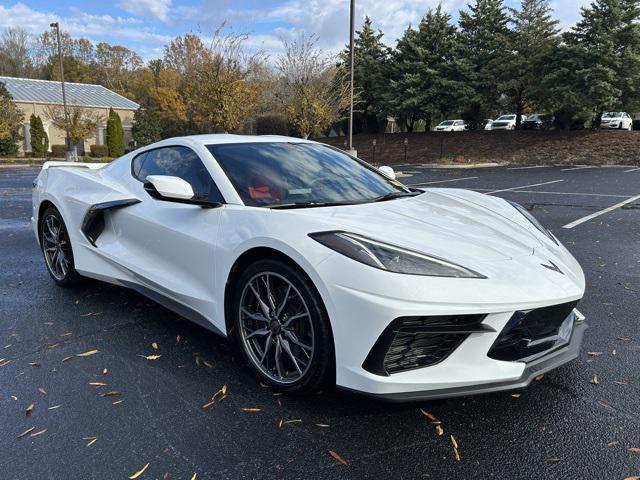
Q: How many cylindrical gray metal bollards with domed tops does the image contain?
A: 0